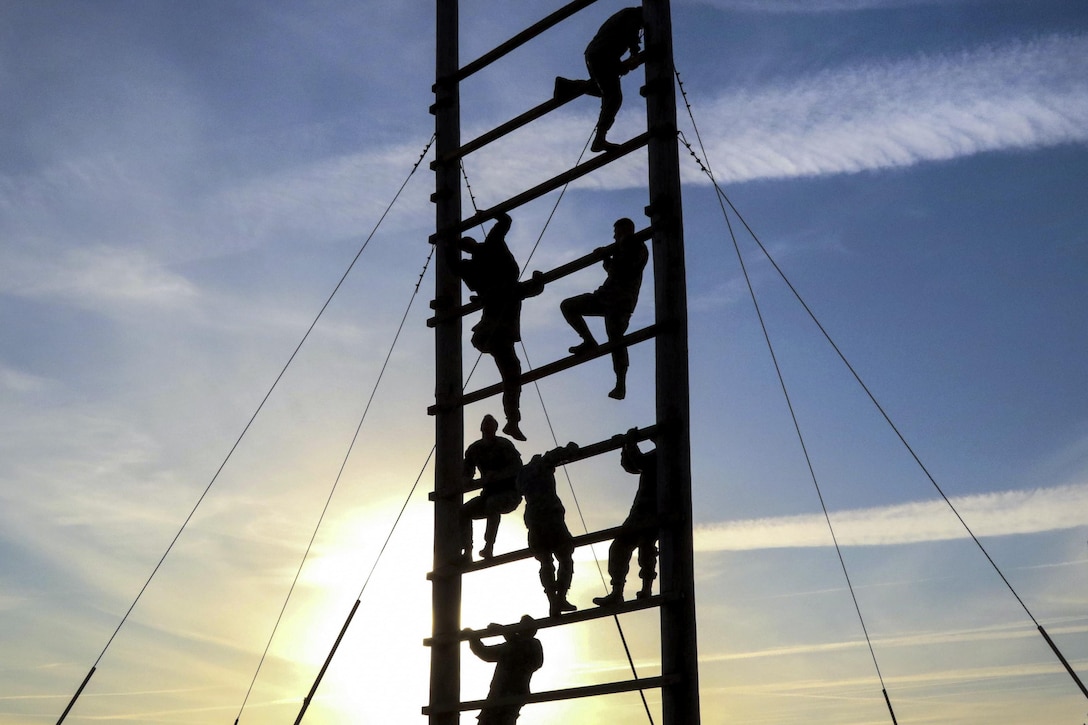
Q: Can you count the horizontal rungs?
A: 9